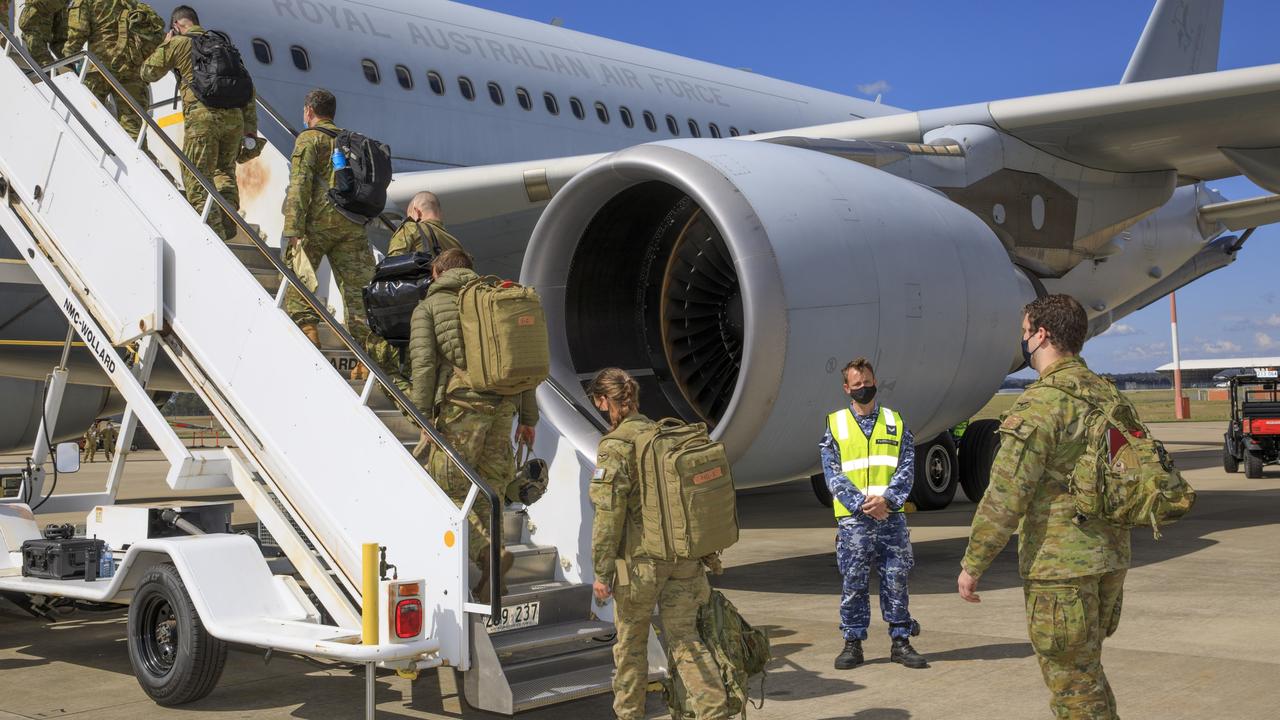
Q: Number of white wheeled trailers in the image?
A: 1